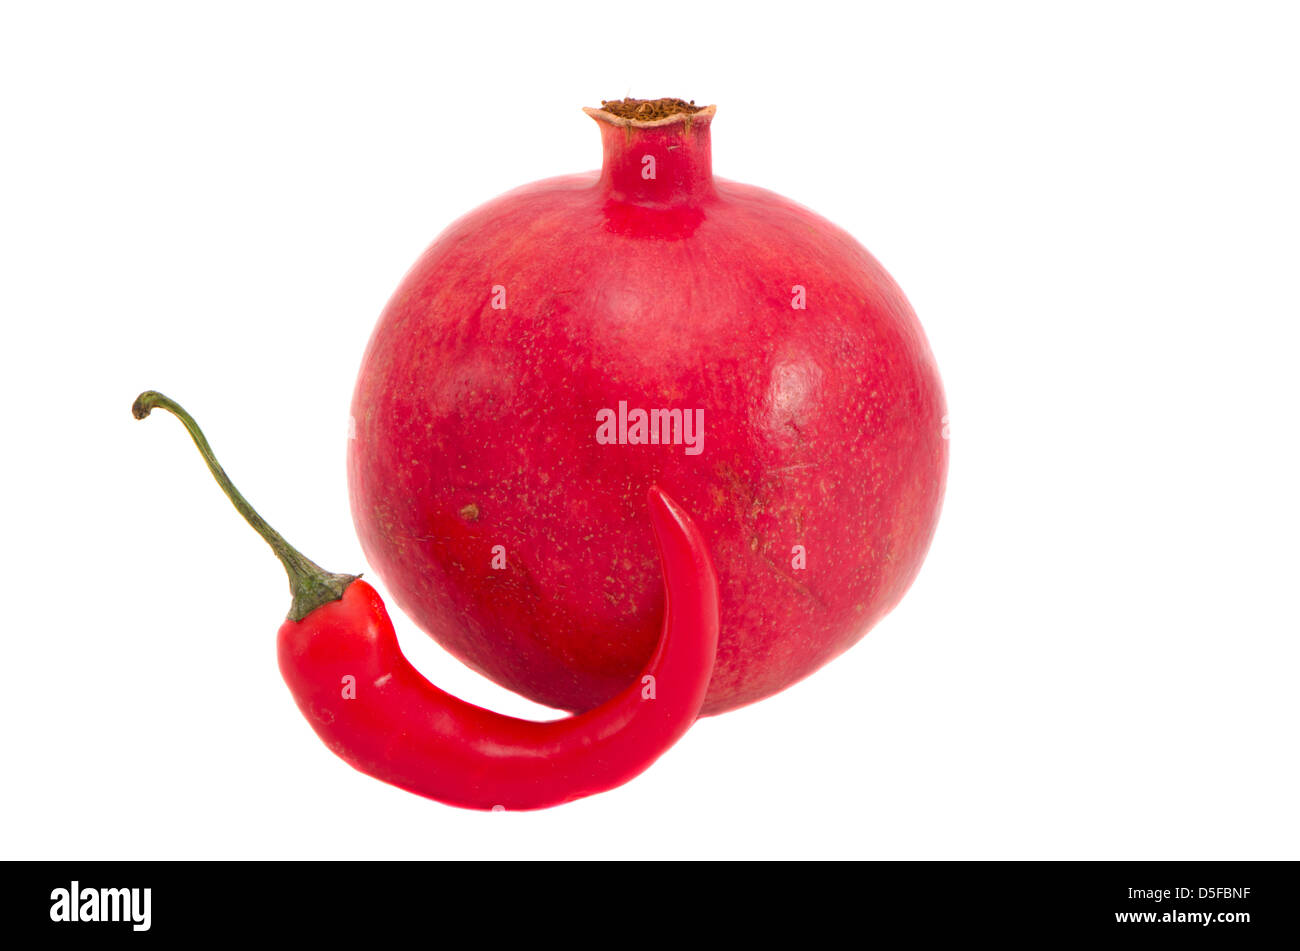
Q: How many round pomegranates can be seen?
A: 1